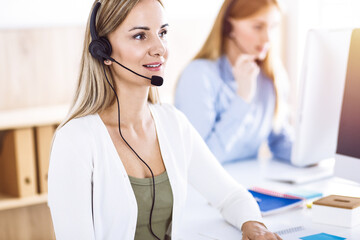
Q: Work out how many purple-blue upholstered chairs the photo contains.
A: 0